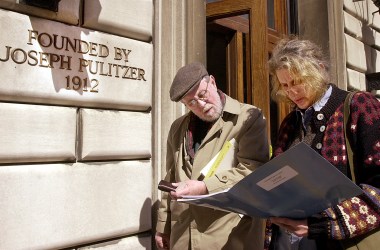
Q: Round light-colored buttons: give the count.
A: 3